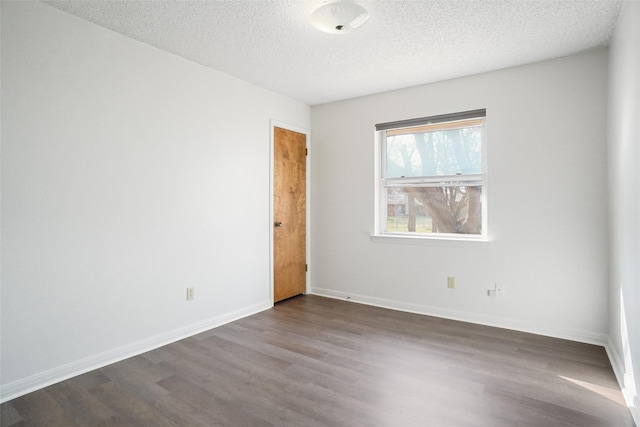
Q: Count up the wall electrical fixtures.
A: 3